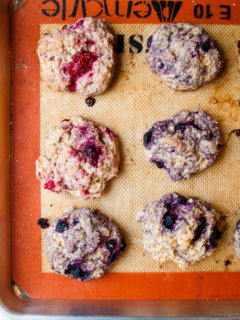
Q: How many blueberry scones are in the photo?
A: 4